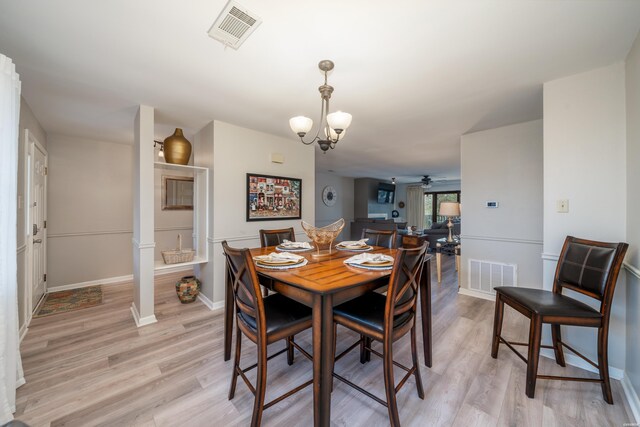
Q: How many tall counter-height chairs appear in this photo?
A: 5